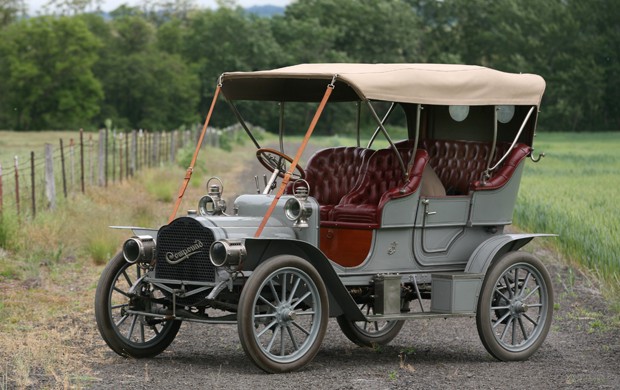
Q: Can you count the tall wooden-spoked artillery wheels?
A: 4